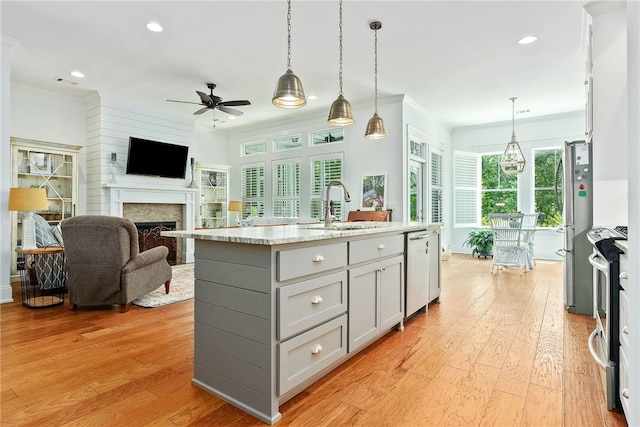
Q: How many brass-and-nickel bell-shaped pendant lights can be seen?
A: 3